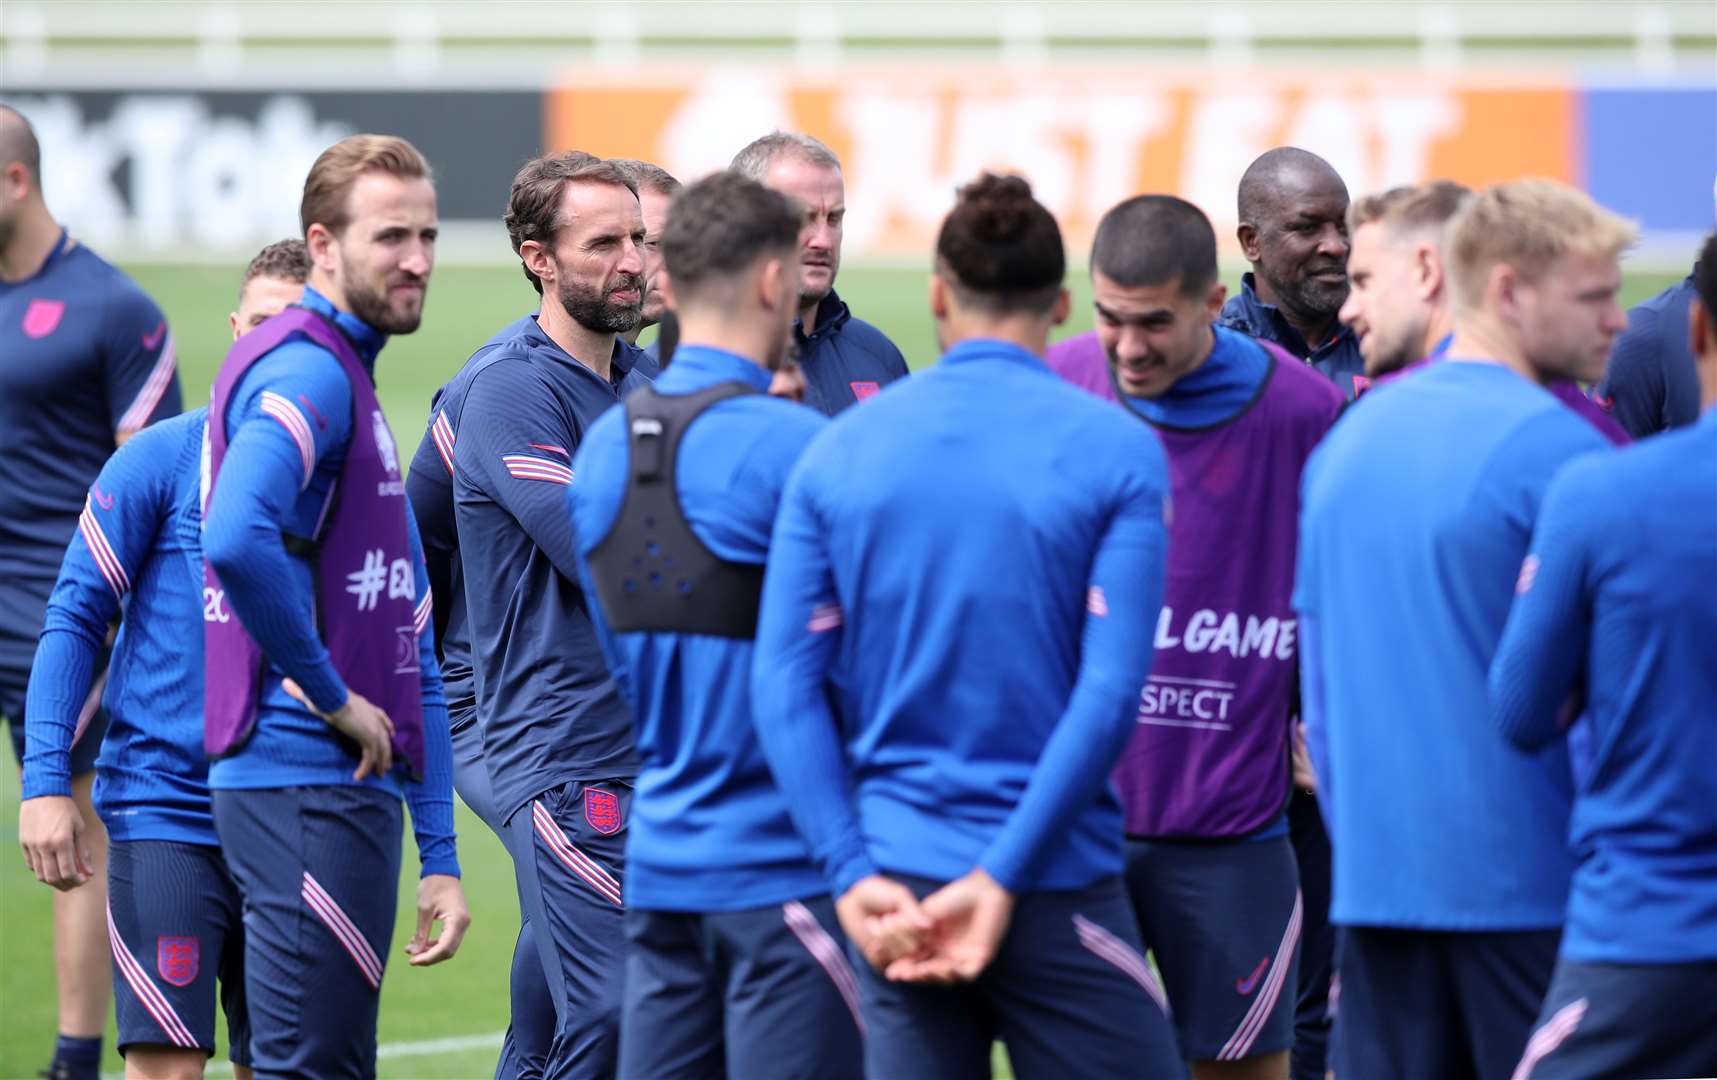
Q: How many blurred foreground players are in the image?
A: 4